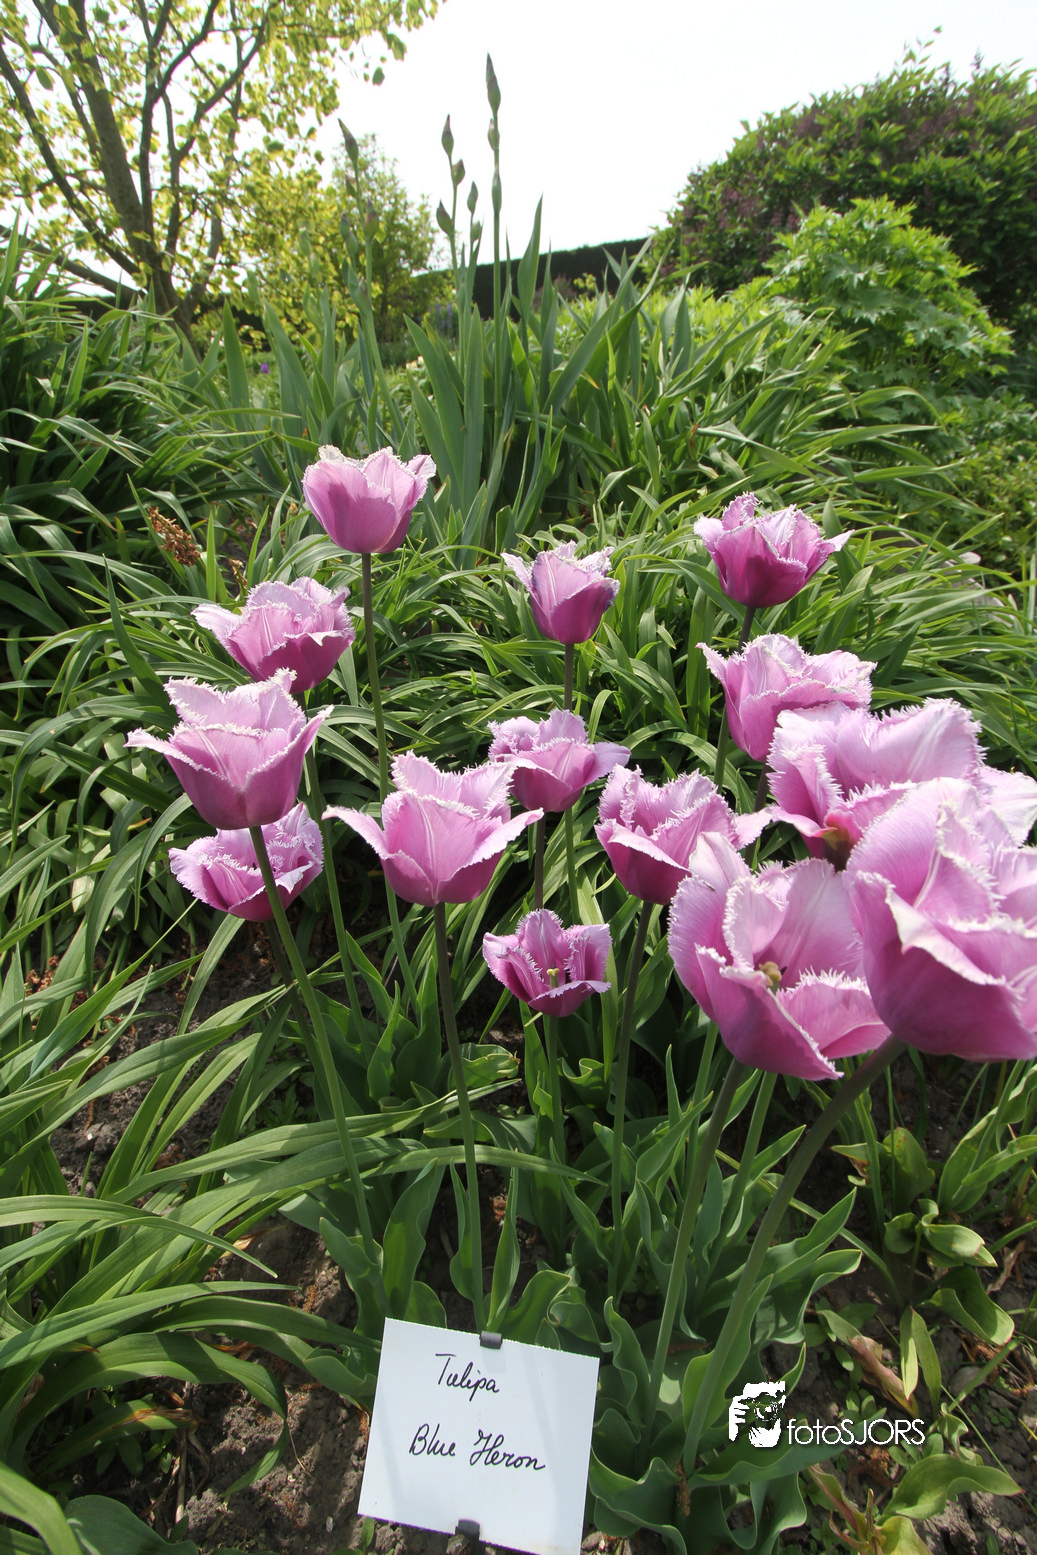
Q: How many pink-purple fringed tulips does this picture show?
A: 14